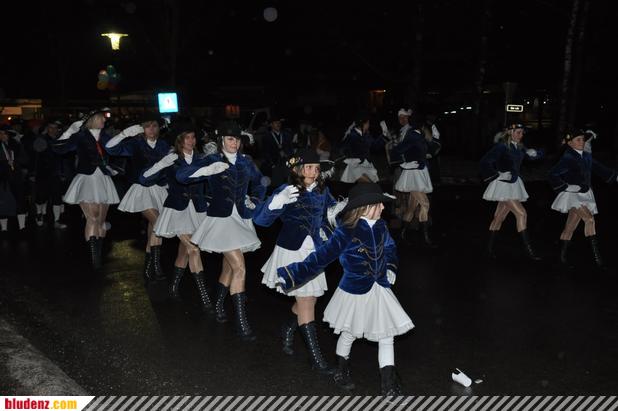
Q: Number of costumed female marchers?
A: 10